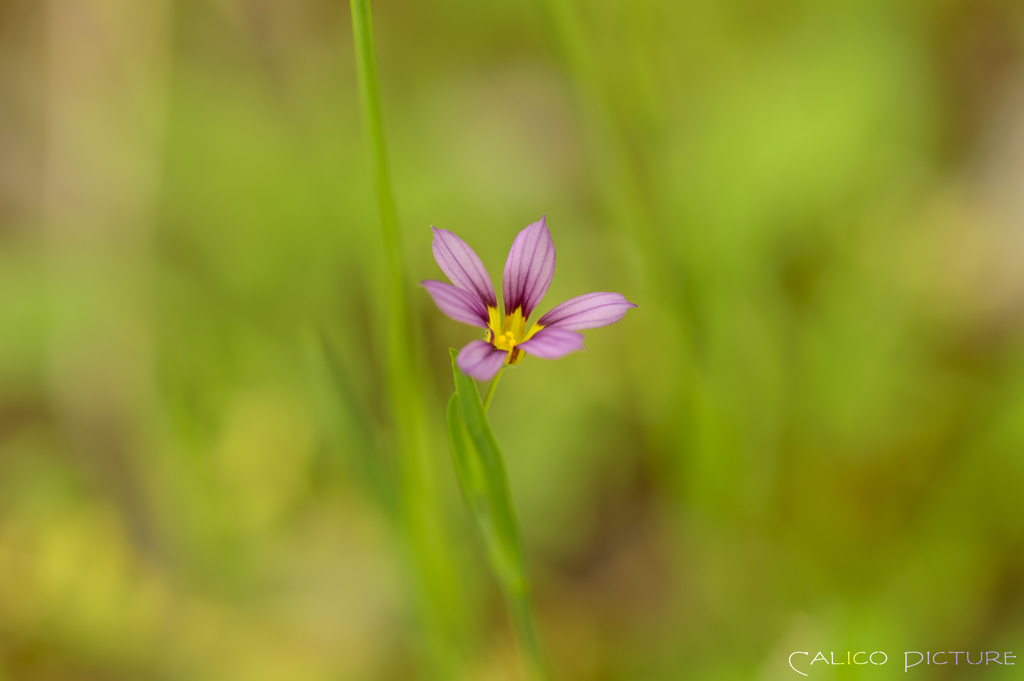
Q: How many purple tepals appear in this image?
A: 6